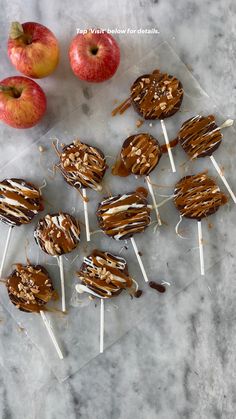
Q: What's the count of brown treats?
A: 10